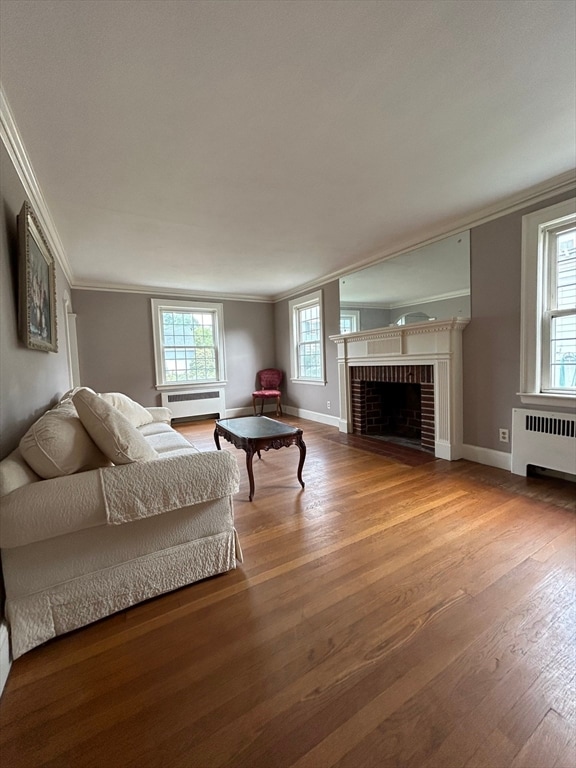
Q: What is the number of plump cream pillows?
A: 3